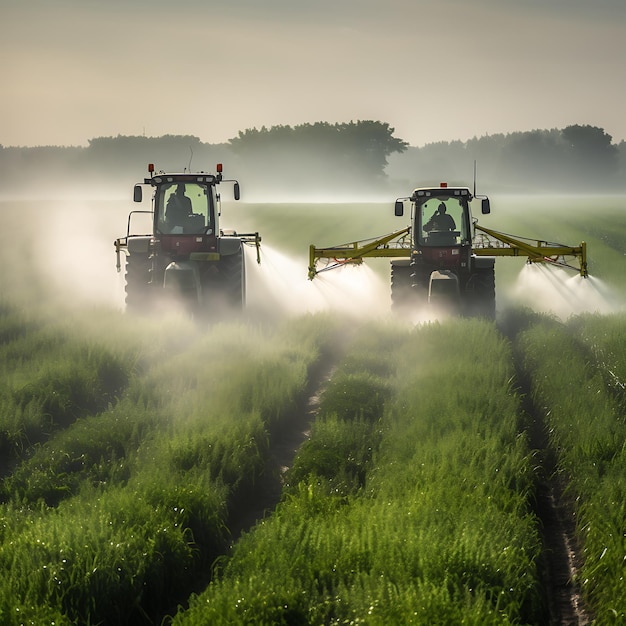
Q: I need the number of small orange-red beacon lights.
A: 3